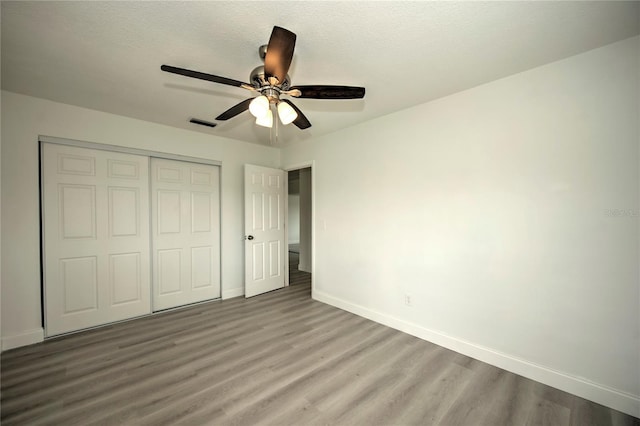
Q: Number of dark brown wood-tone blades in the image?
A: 5